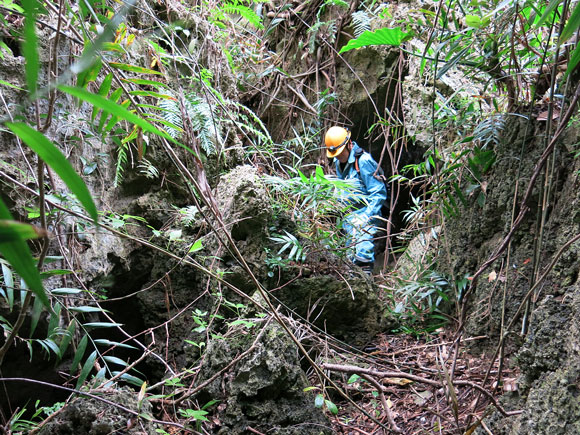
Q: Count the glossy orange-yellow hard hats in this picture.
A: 1